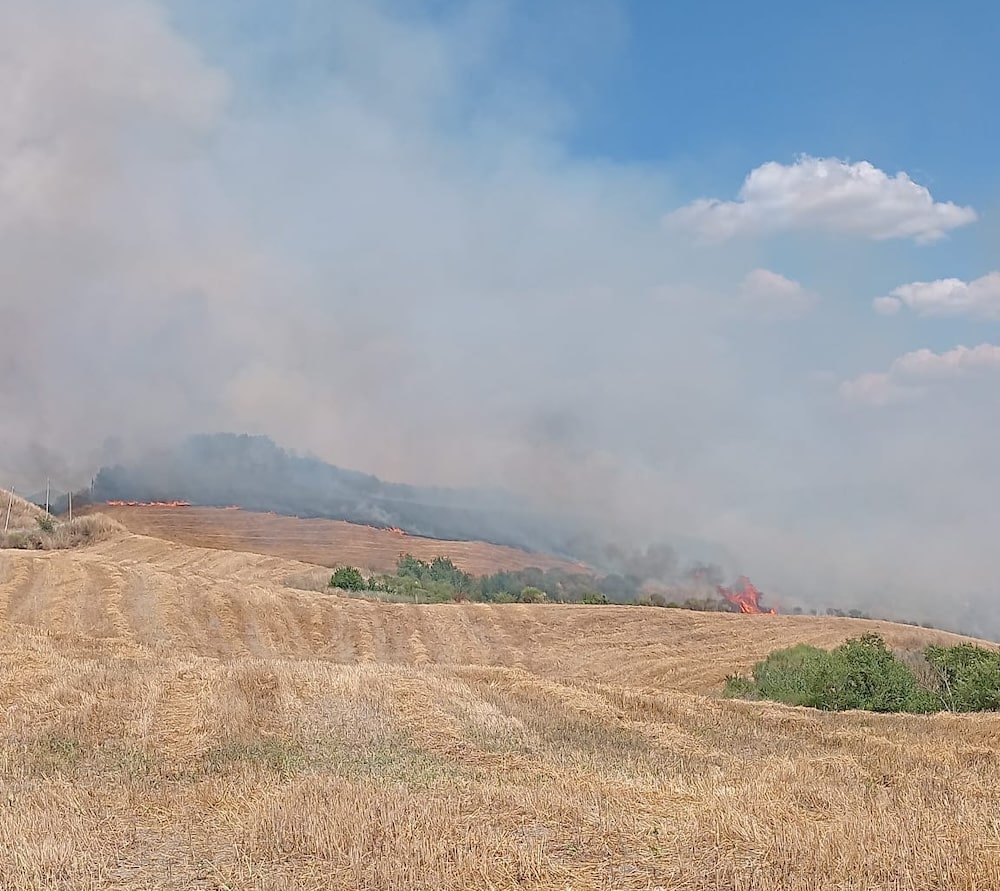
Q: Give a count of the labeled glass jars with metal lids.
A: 0